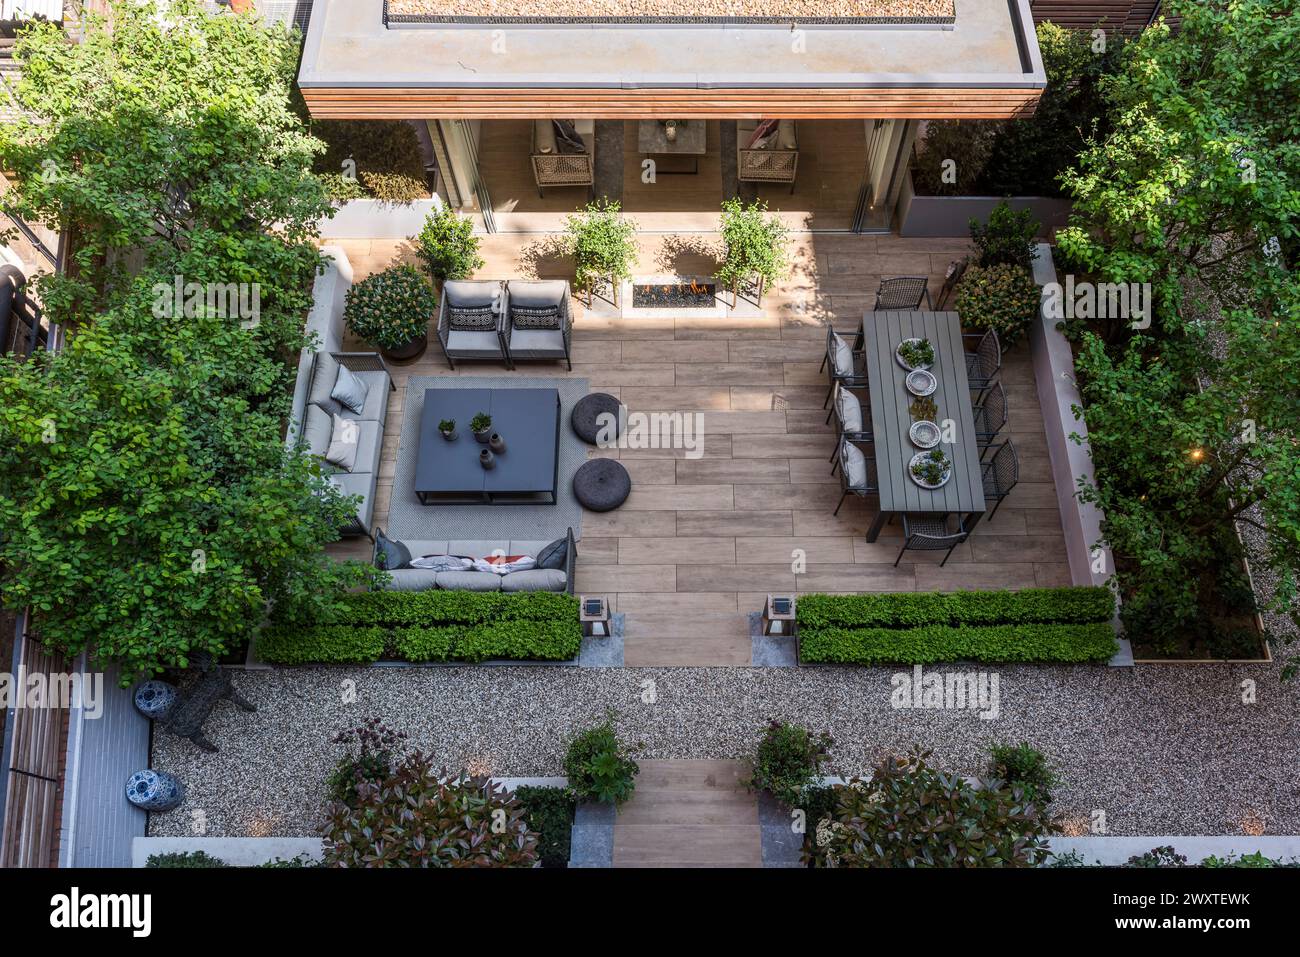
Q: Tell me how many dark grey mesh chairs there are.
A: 8